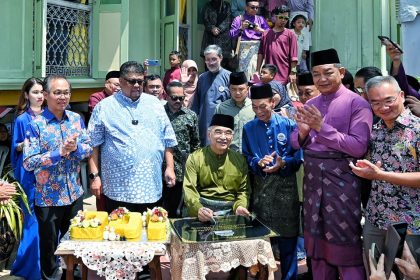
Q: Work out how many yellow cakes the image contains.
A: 3